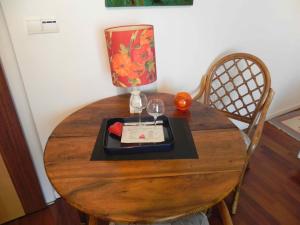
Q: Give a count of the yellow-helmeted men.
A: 0